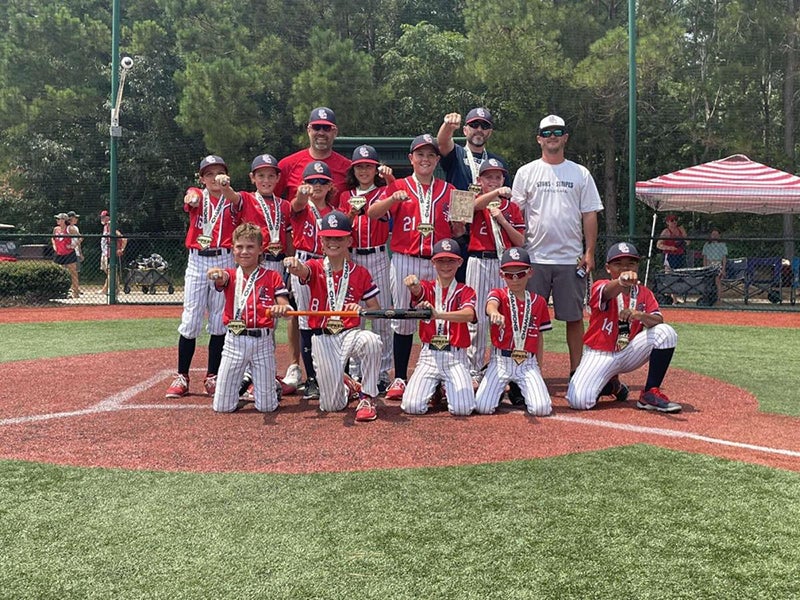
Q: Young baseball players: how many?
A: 11